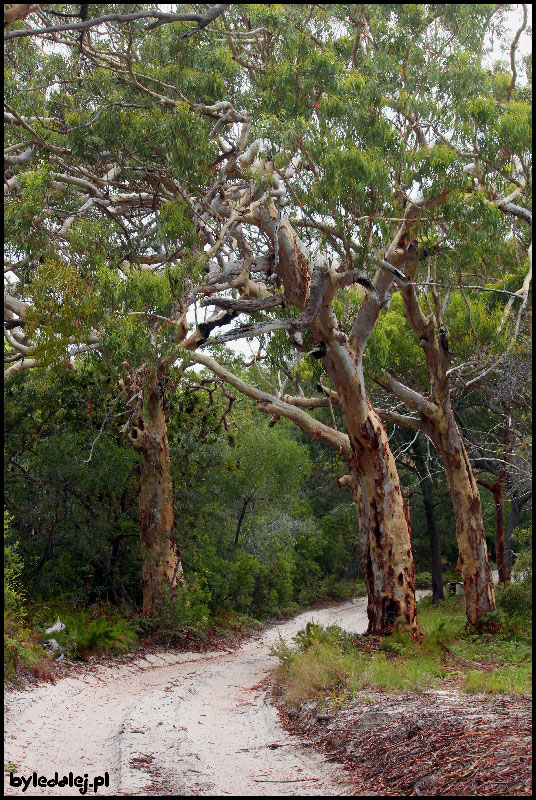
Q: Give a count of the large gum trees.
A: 3